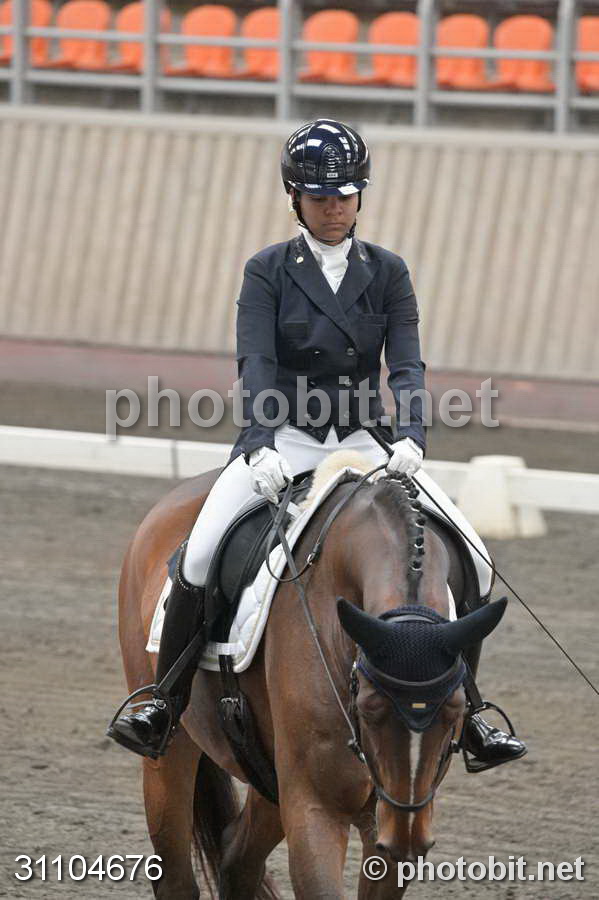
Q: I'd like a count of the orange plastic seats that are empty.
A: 10